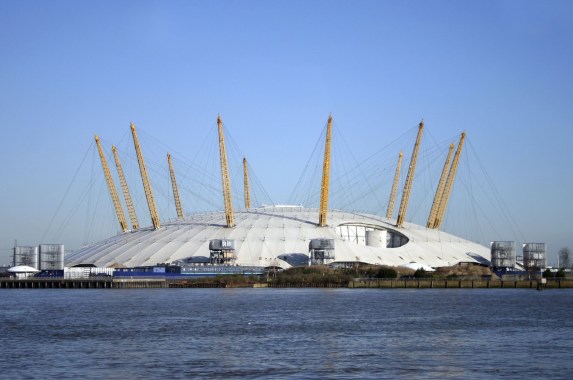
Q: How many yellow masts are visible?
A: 11